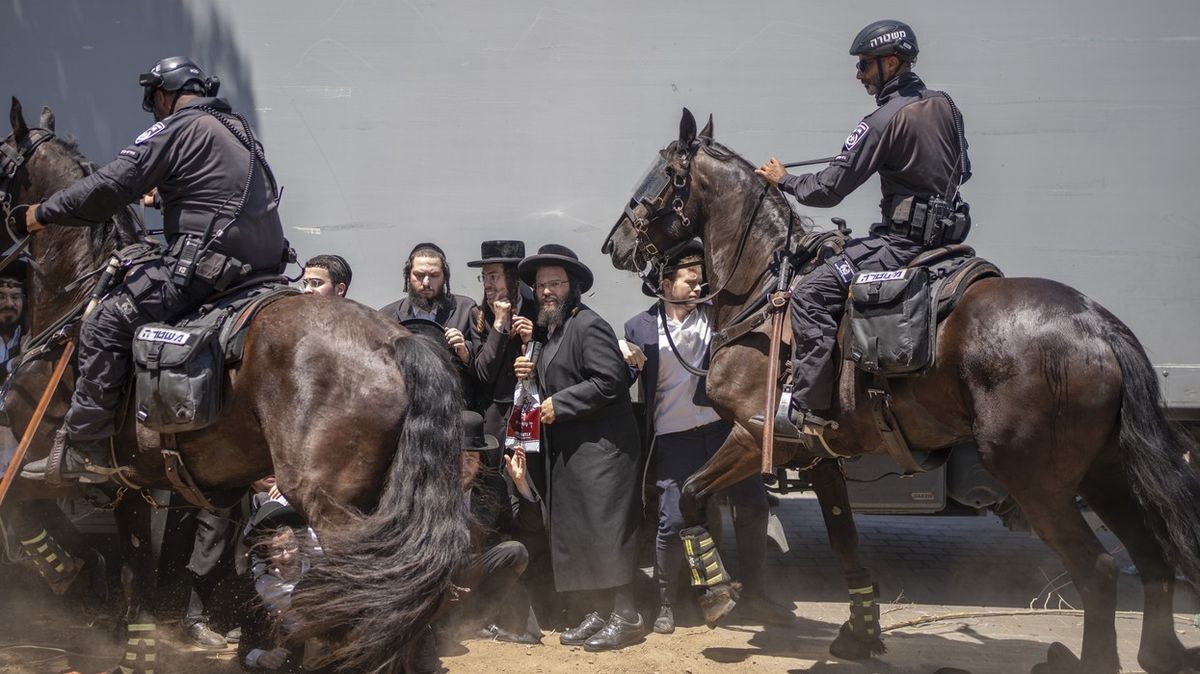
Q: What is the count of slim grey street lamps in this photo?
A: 0